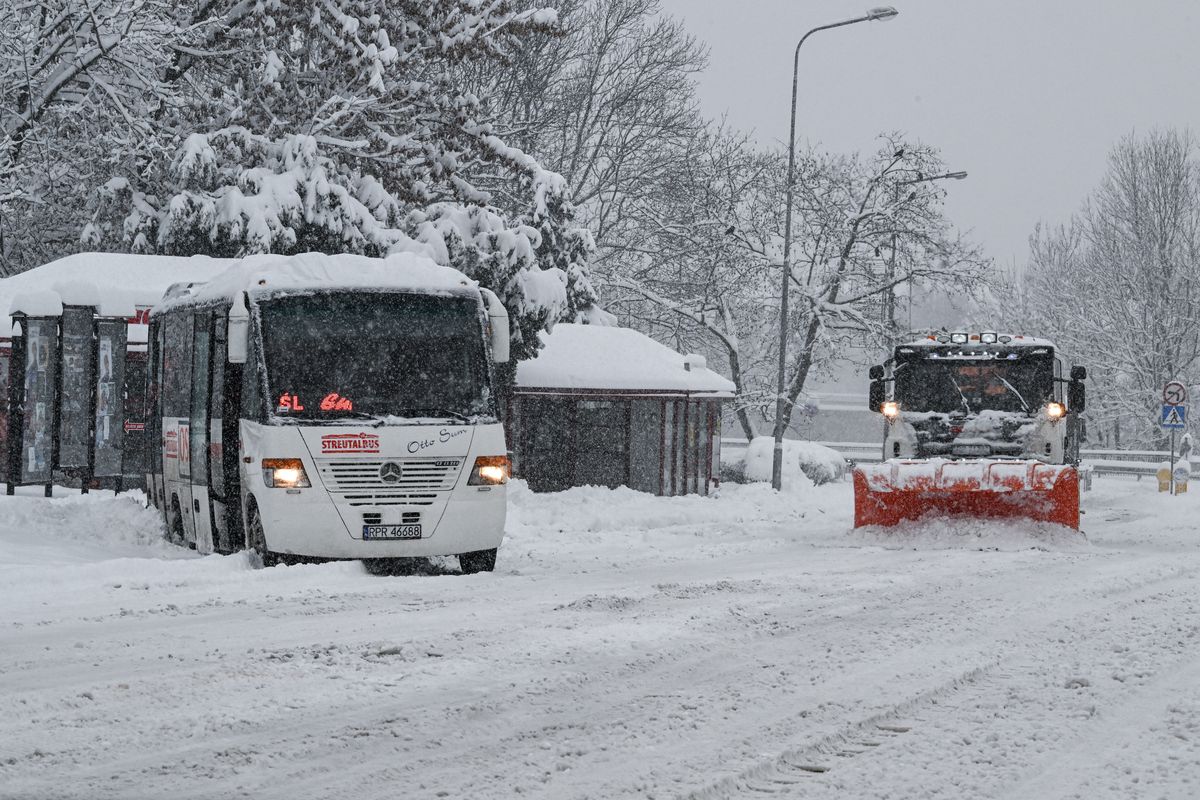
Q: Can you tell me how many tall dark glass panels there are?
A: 3